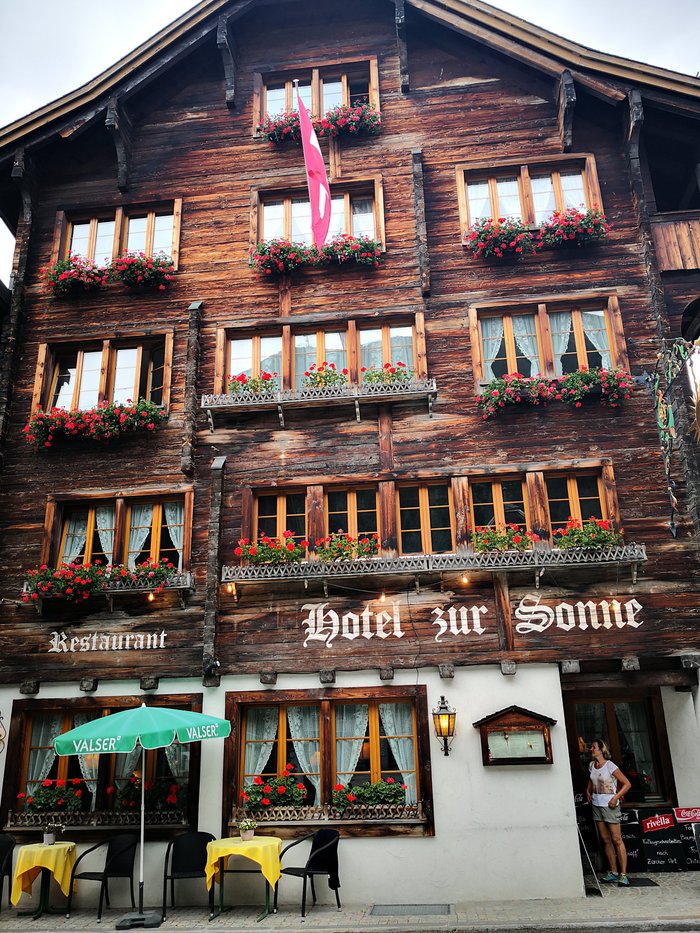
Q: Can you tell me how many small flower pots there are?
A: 2